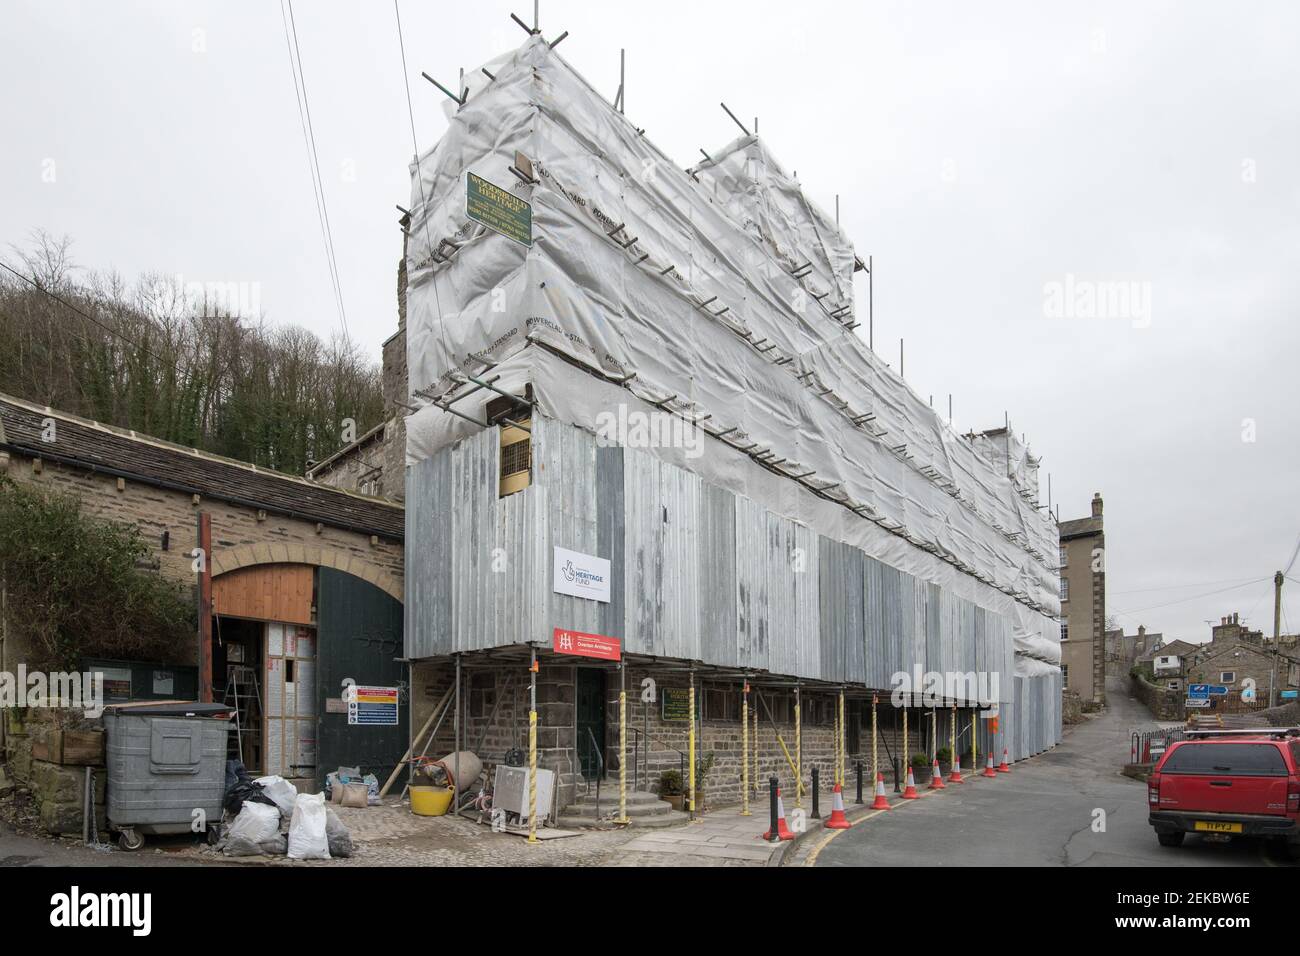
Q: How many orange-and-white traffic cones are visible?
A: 8